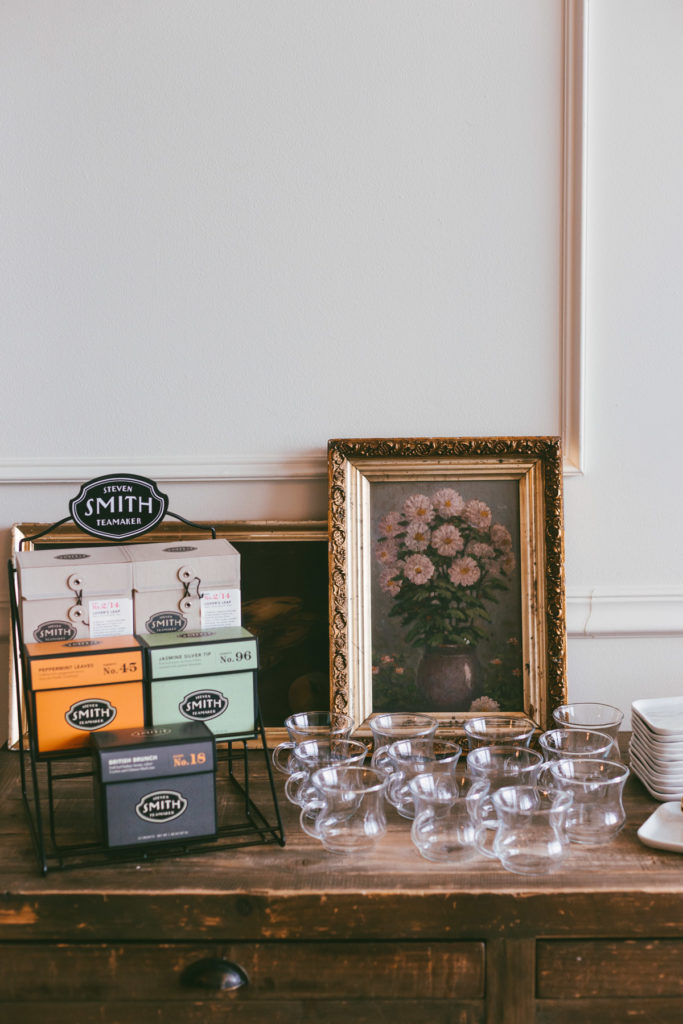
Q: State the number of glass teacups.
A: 12